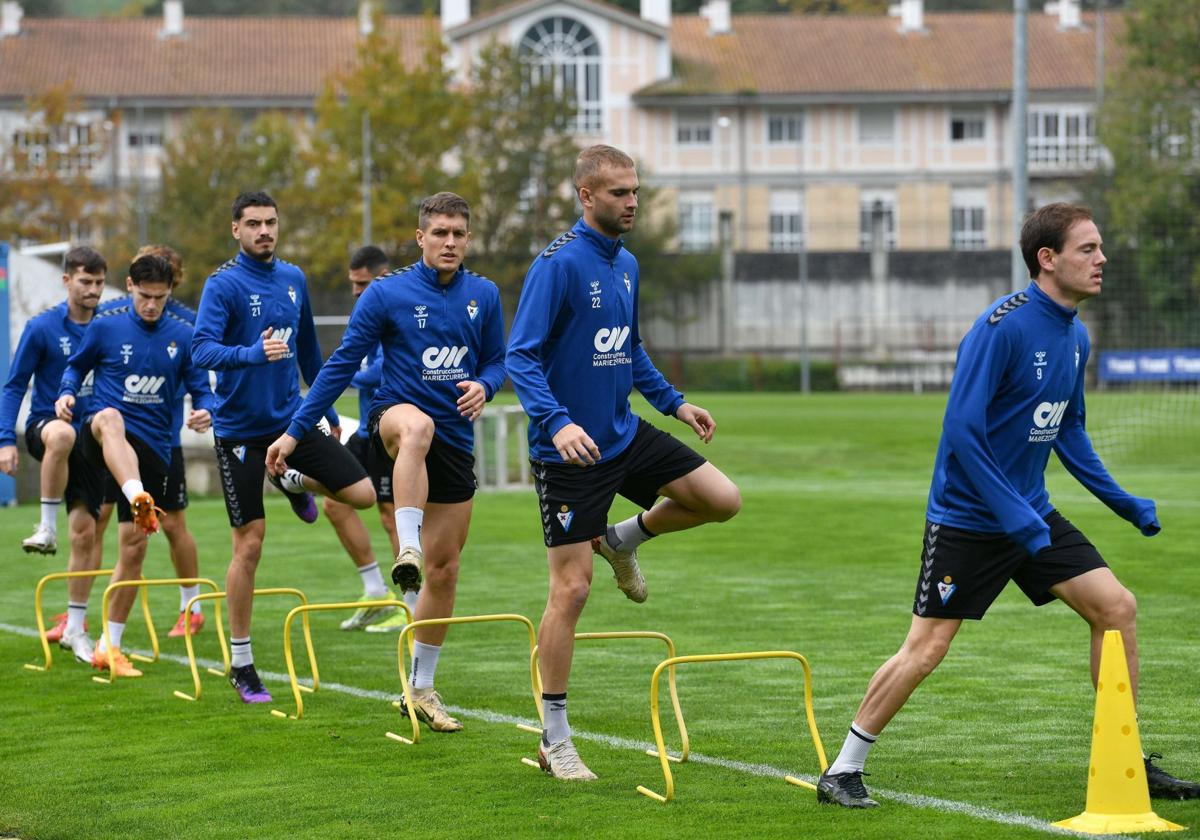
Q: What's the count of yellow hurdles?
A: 7